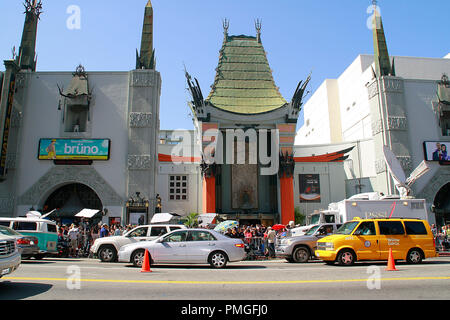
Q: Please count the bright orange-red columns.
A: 2